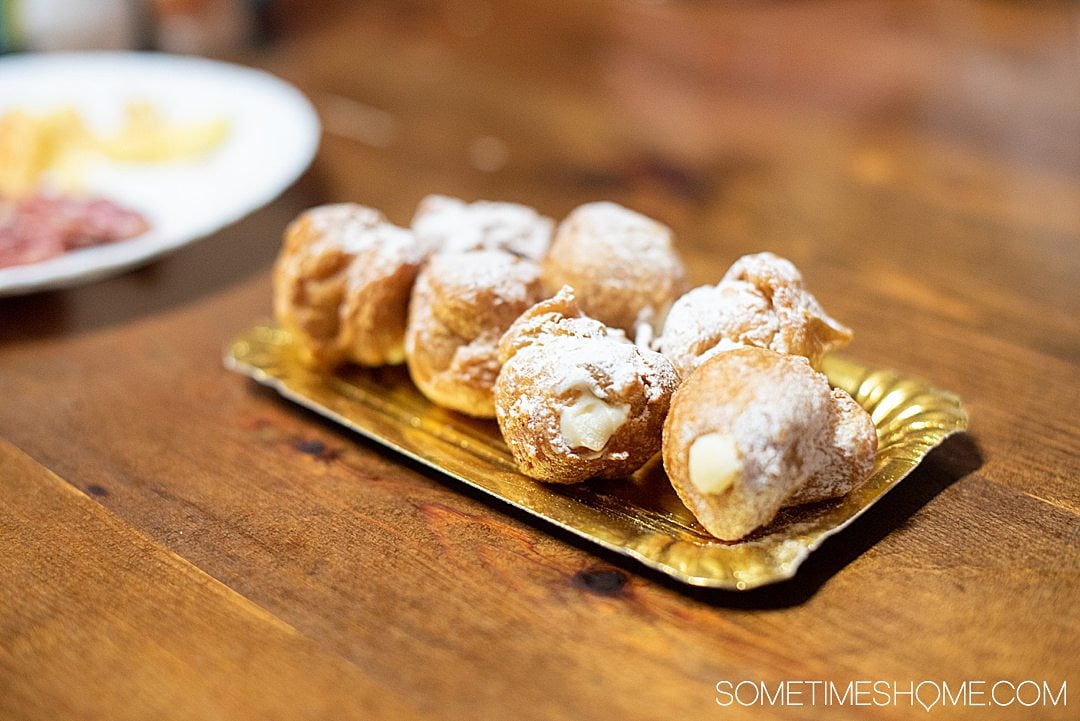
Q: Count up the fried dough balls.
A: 7